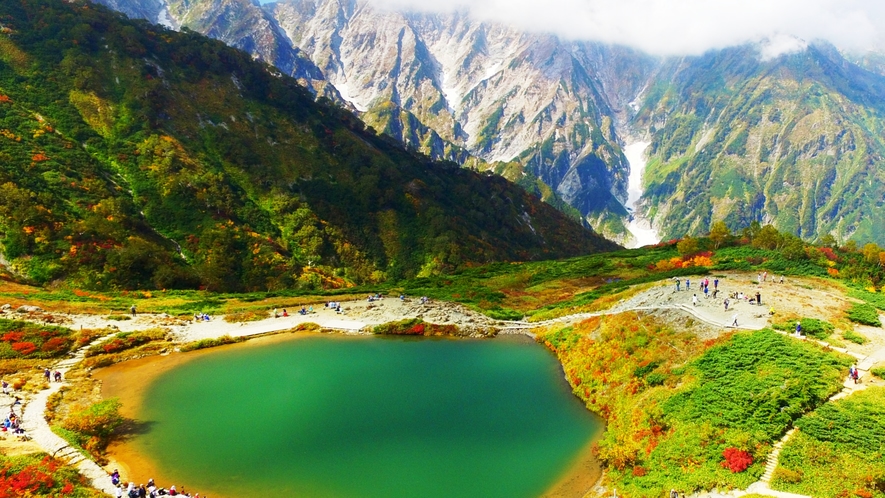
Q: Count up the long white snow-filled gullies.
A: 1